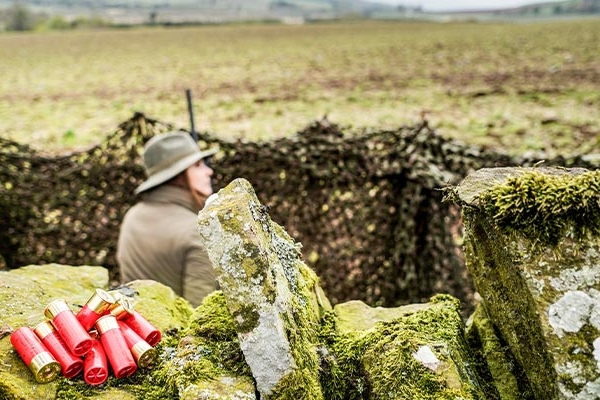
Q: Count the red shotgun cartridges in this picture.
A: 9